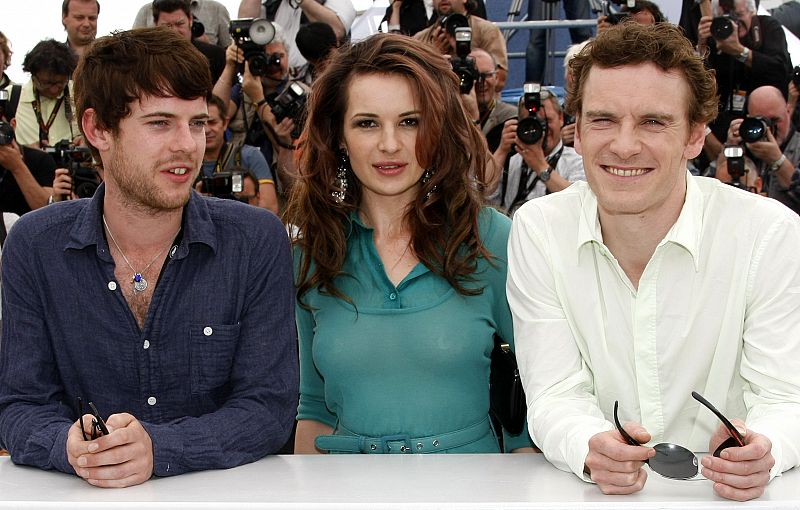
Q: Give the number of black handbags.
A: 1